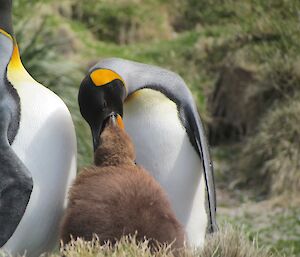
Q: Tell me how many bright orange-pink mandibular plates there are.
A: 1